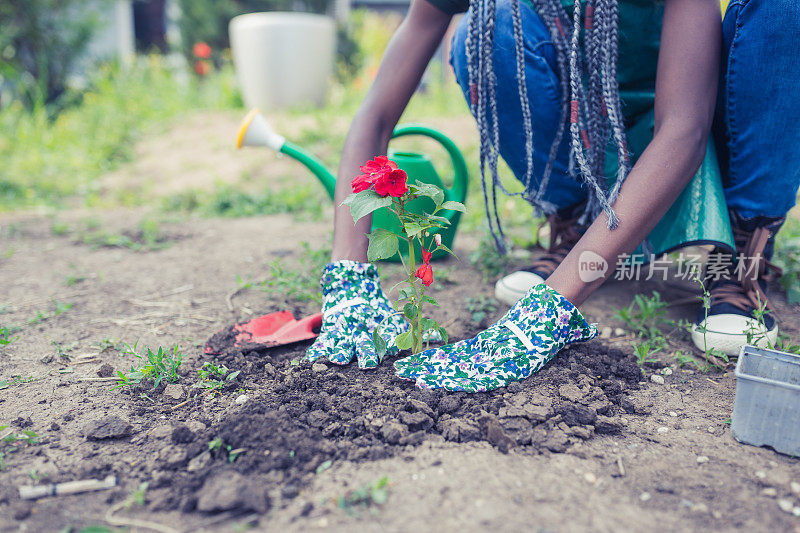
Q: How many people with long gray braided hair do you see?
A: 1